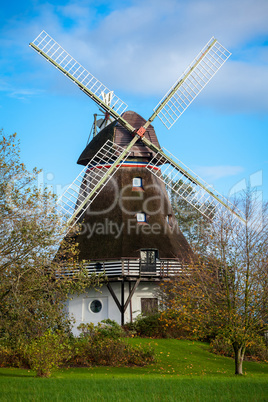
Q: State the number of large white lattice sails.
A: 4